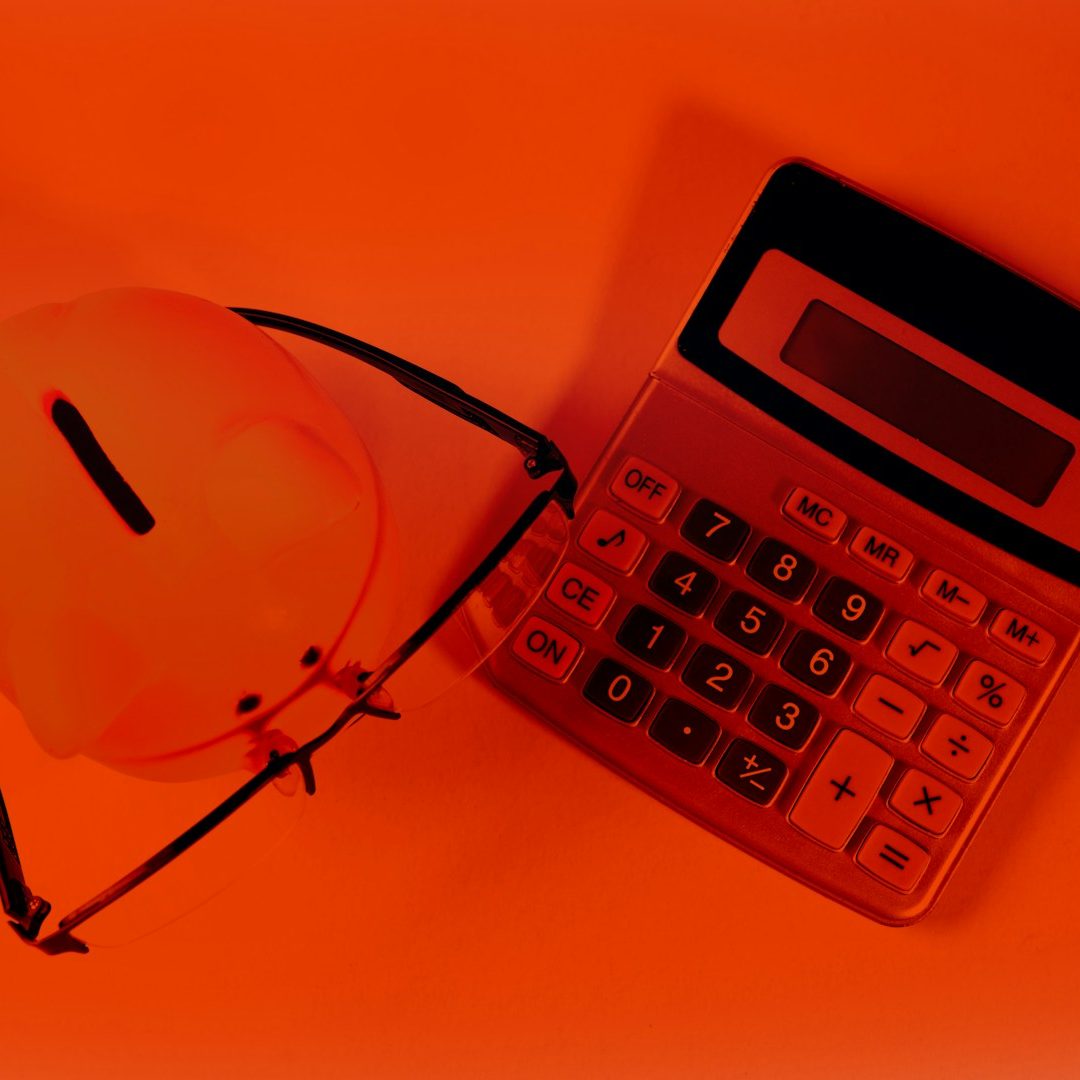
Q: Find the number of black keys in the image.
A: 12